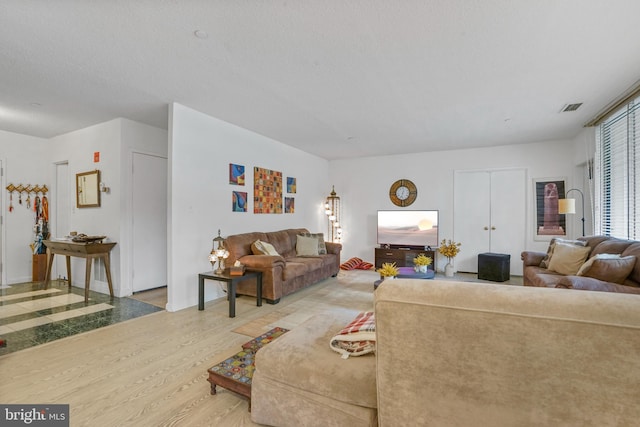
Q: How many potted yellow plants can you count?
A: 3